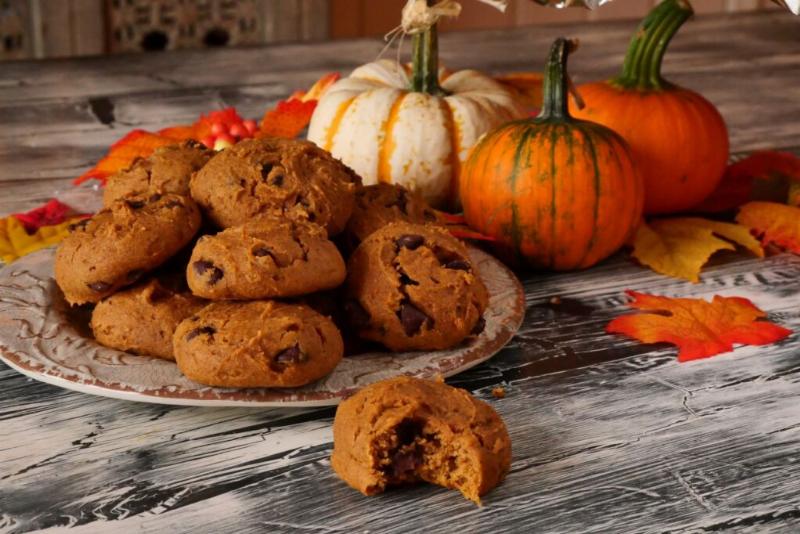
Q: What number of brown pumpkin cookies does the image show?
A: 9